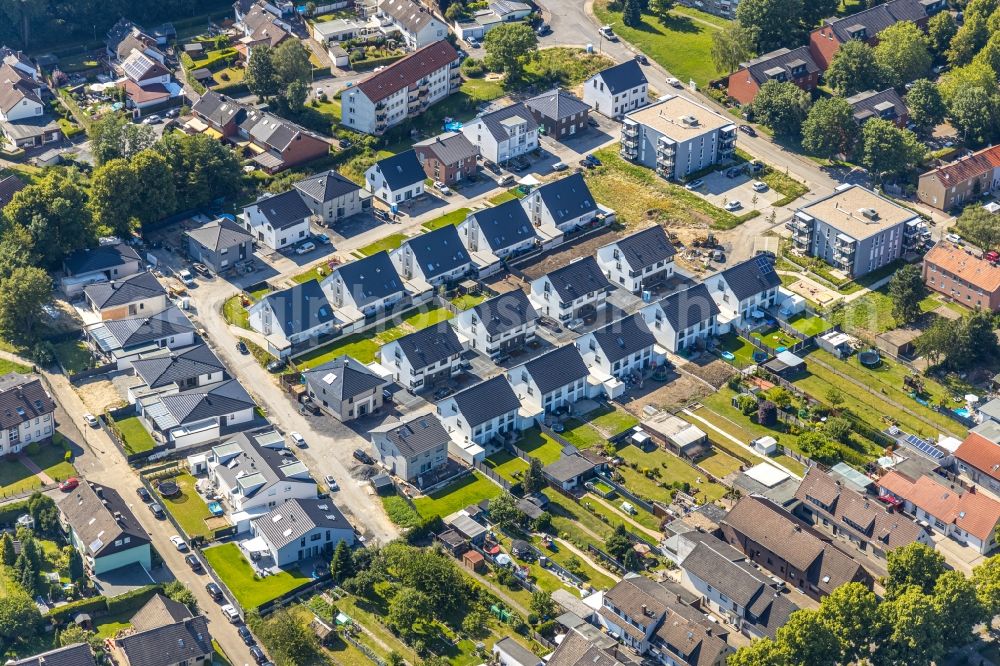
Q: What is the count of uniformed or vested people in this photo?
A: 0